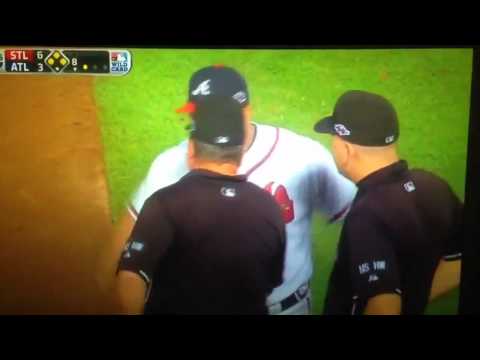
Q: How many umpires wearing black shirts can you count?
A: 2